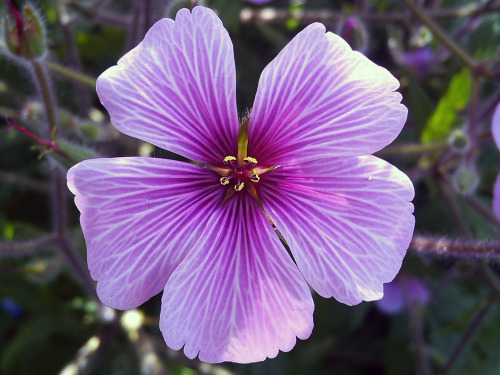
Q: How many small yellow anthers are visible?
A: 5